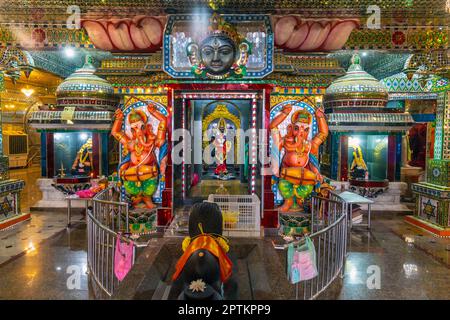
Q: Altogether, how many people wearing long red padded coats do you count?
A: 0